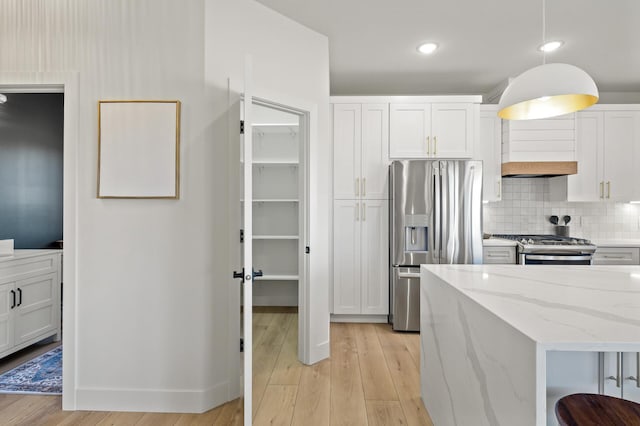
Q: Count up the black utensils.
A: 2